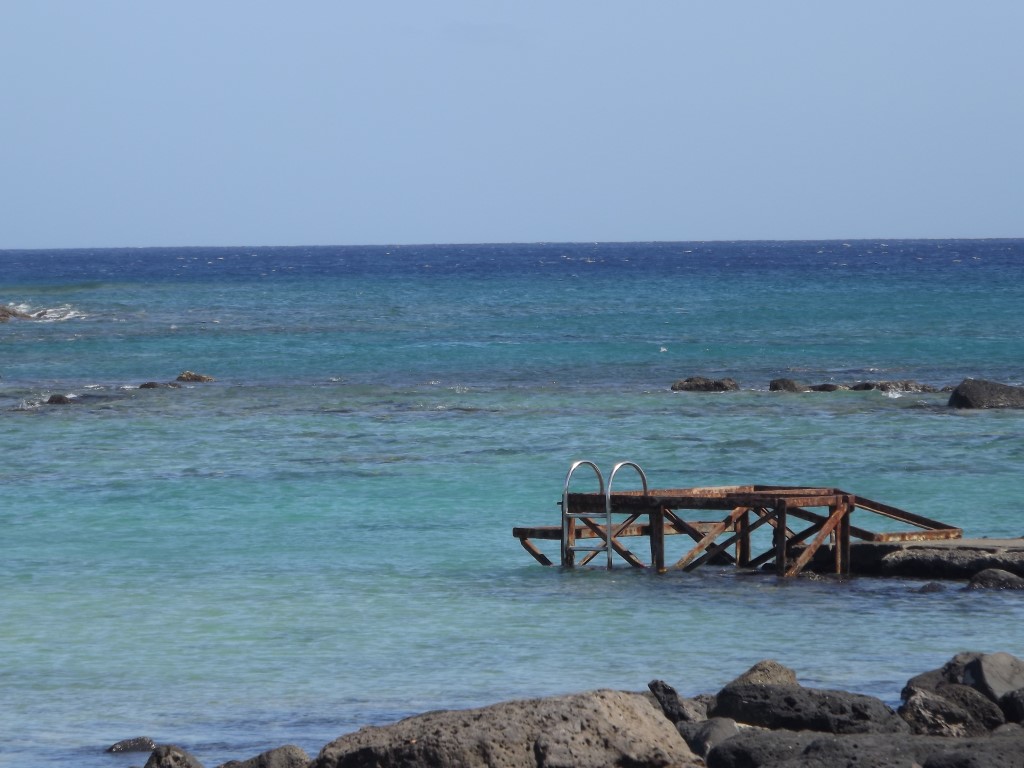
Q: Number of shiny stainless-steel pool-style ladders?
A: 1